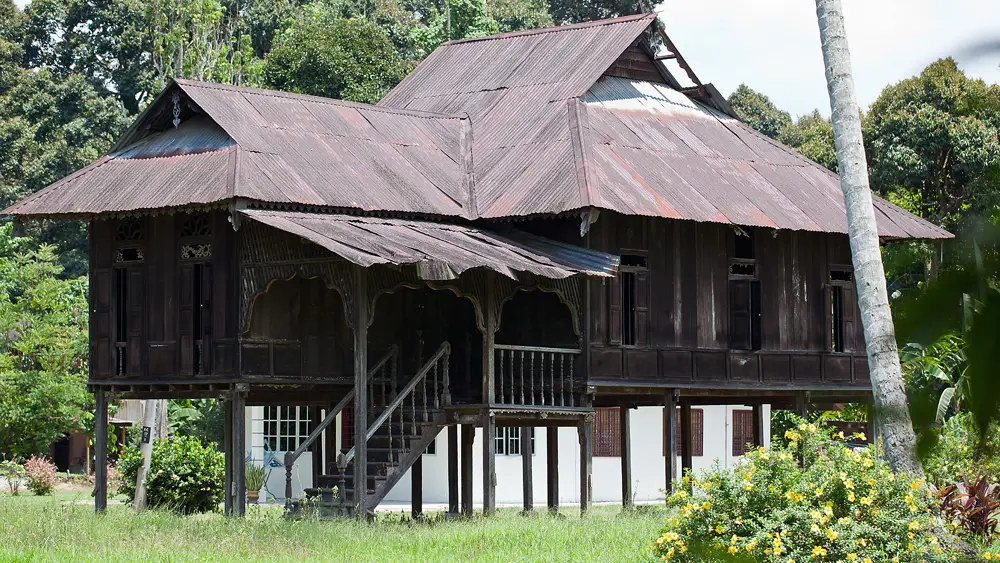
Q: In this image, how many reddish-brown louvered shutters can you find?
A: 3